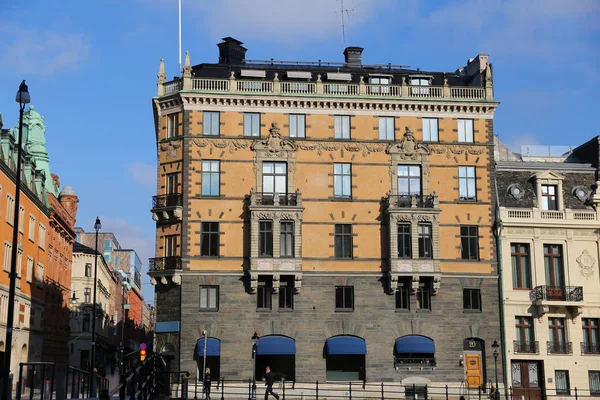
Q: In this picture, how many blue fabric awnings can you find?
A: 4